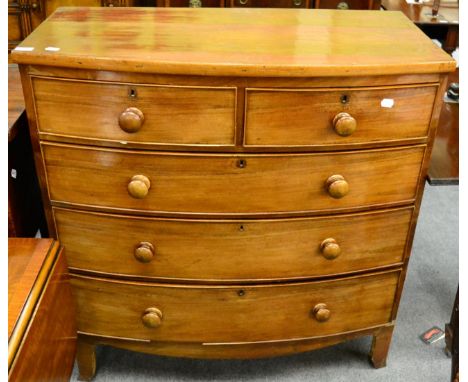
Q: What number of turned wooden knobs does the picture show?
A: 8